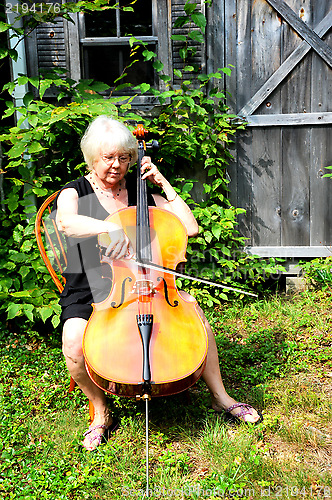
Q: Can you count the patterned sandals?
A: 2